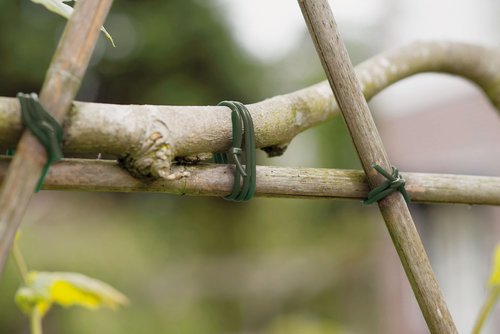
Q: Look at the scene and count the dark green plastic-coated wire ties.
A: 3